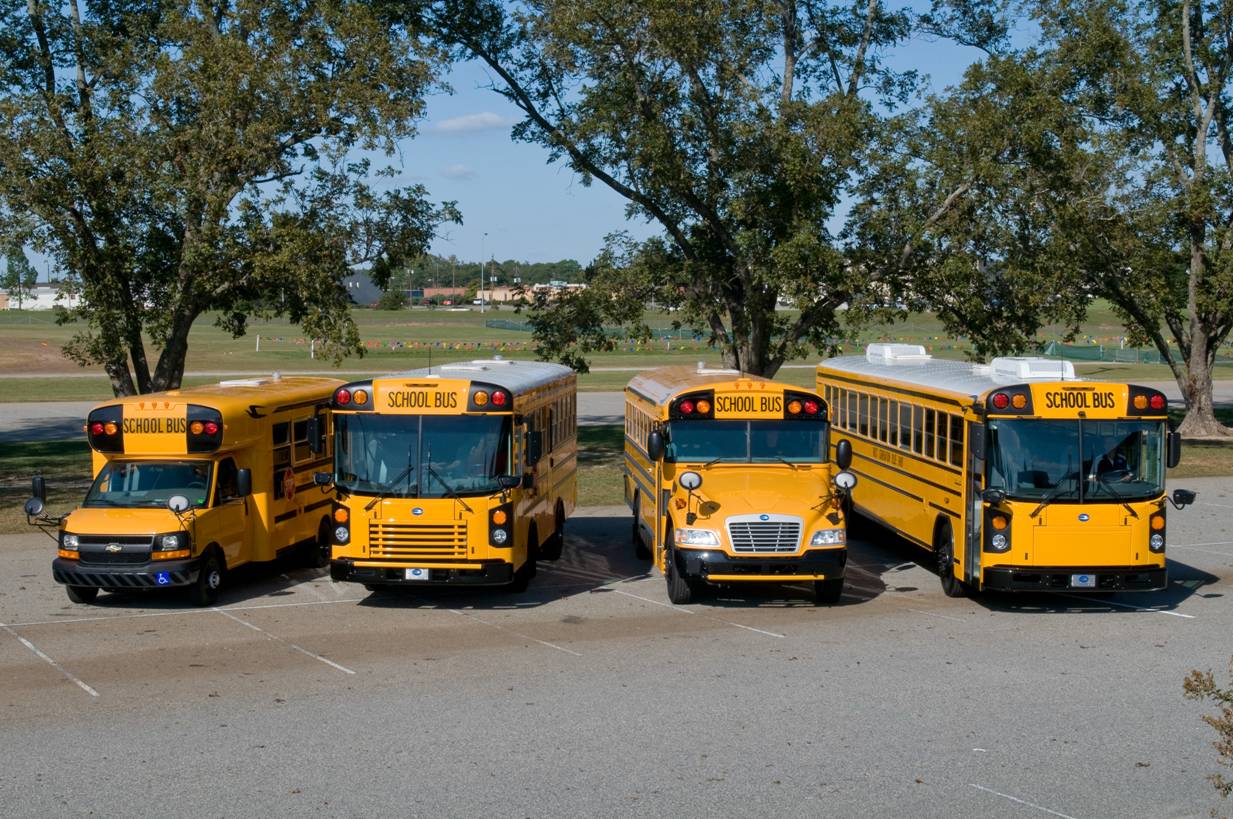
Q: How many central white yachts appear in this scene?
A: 0